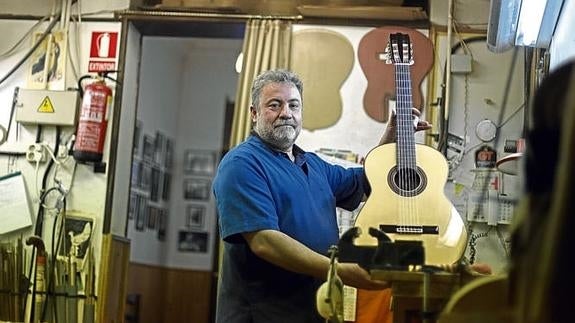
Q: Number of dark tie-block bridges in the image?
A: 1